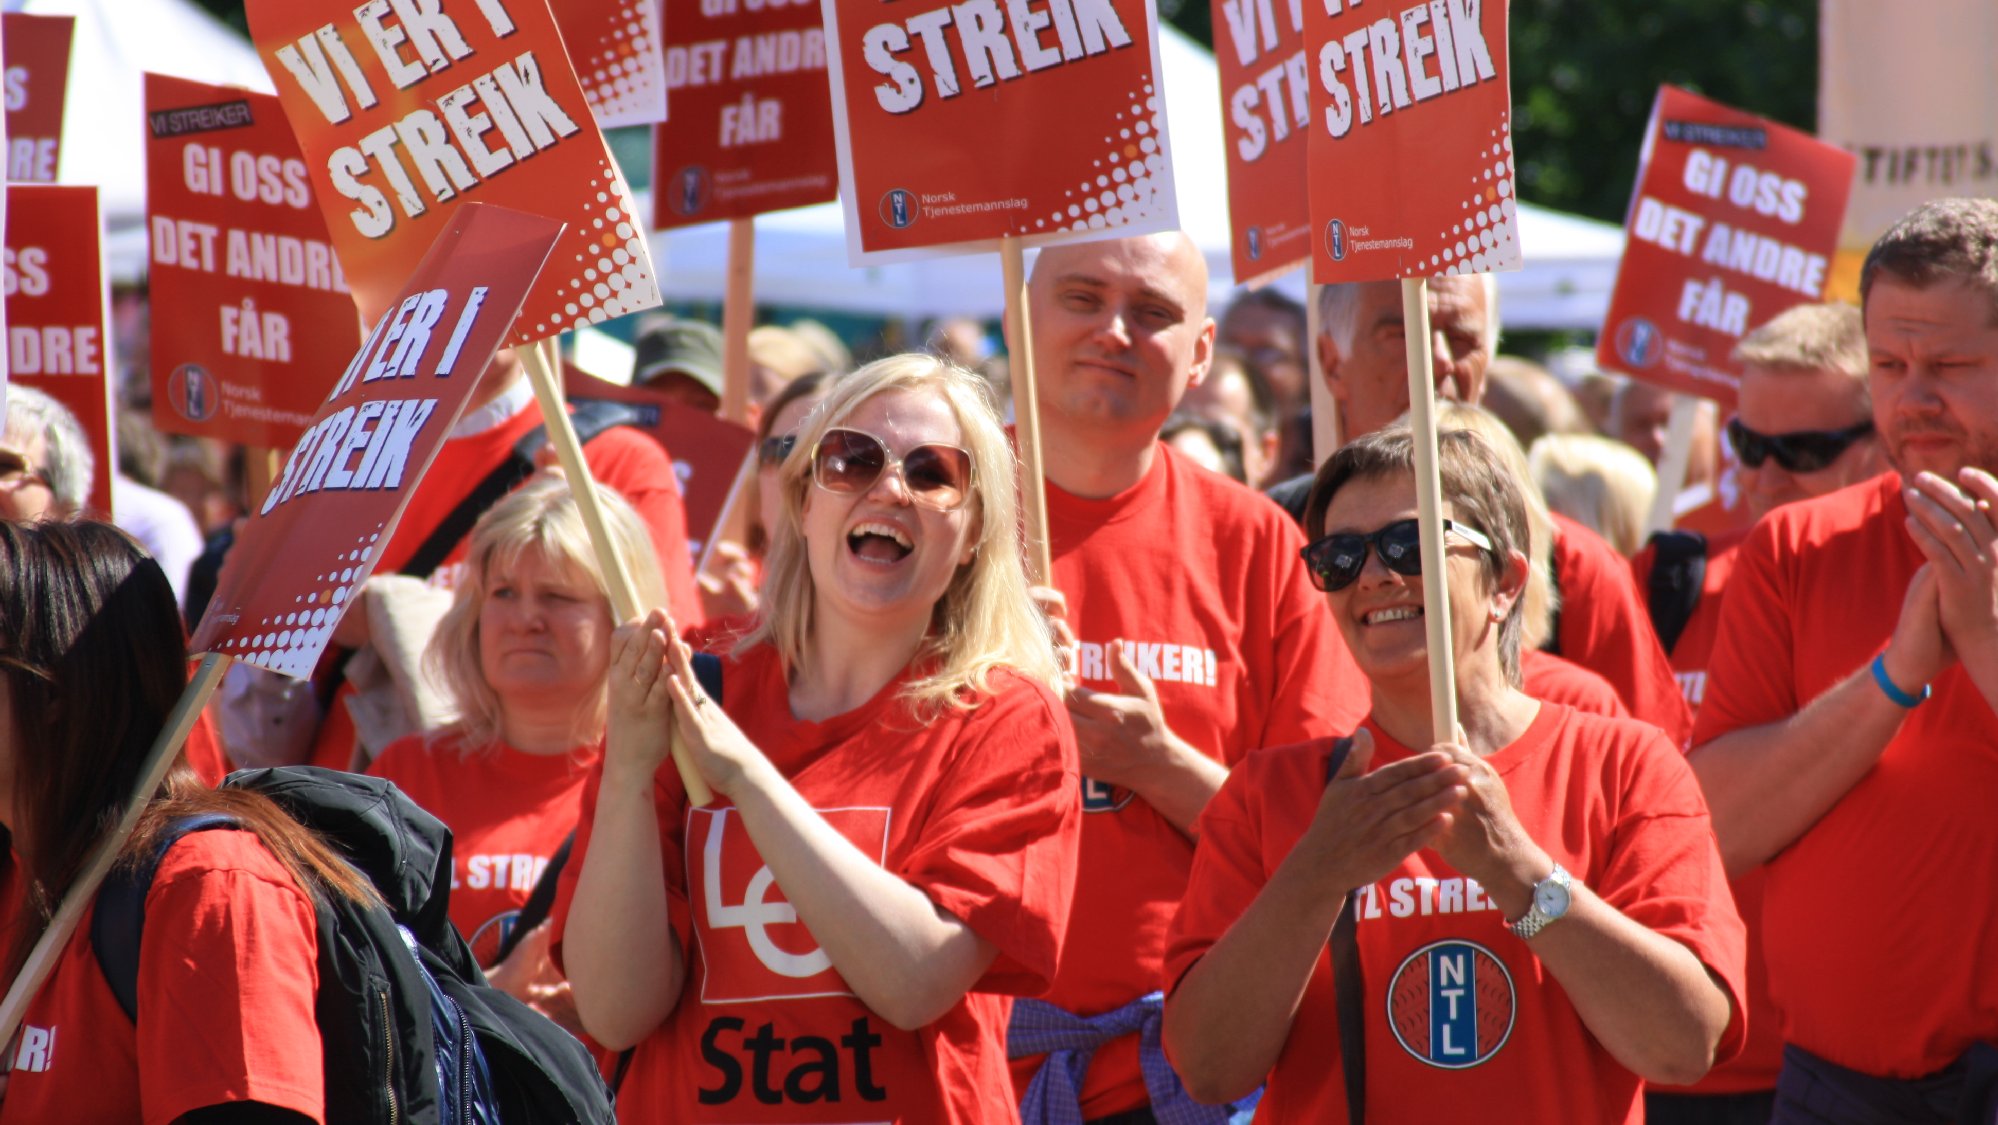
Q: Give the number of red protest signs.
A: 12